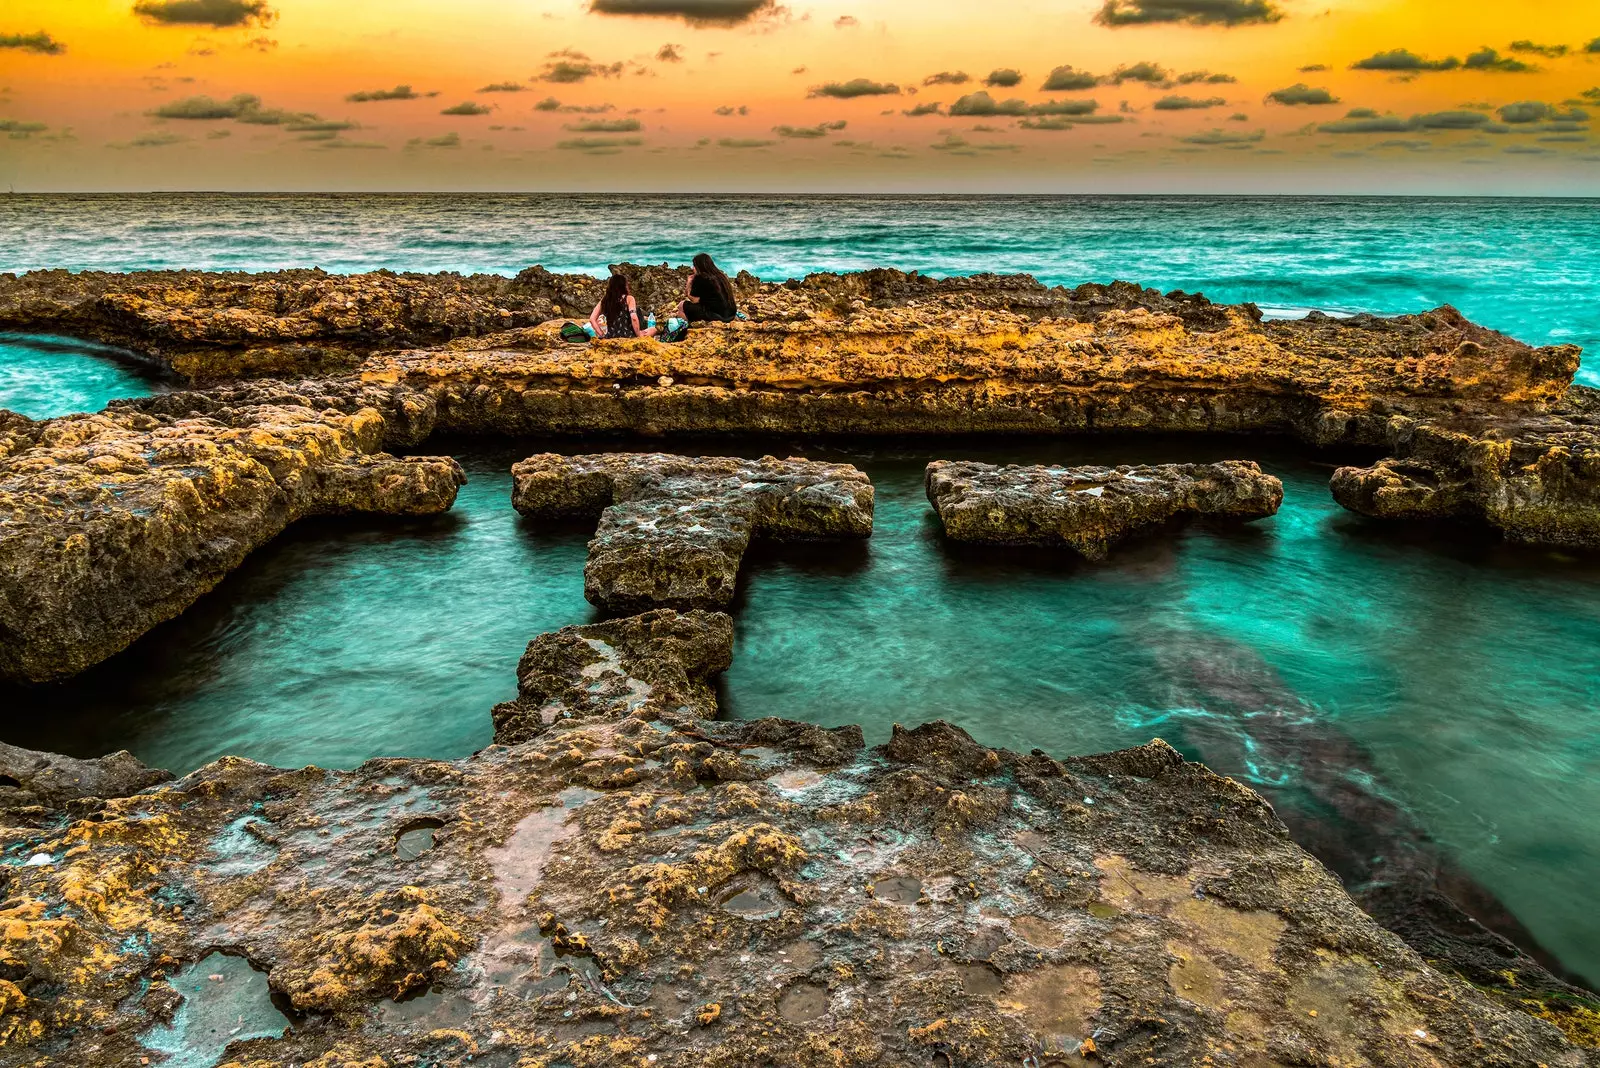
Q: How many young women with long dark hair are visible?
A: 2